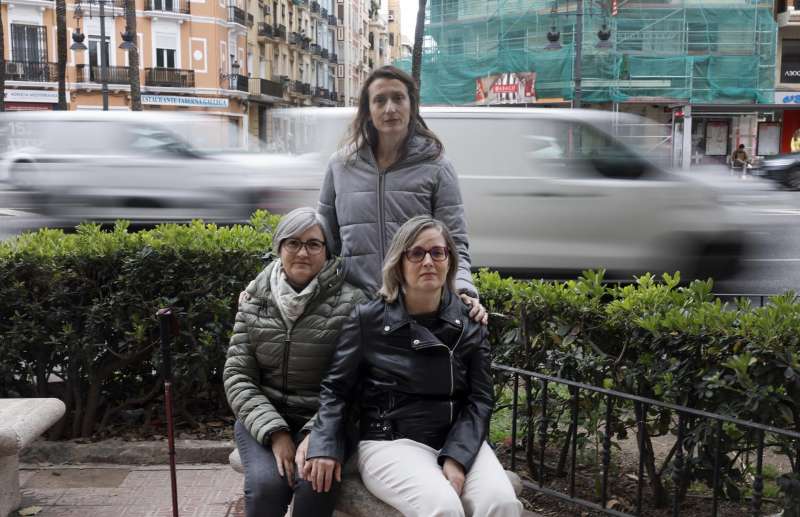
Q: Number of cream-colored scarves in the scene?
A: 1